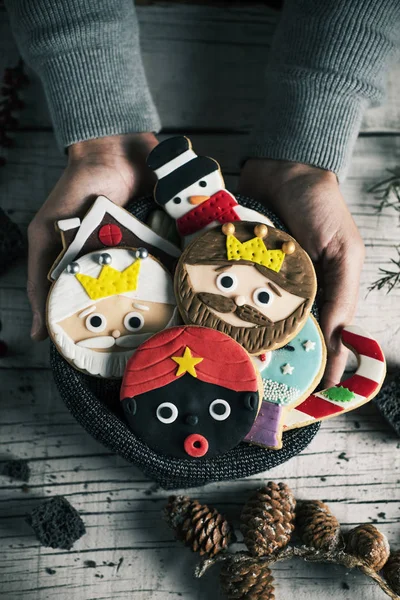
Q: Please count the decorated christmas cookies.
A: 7